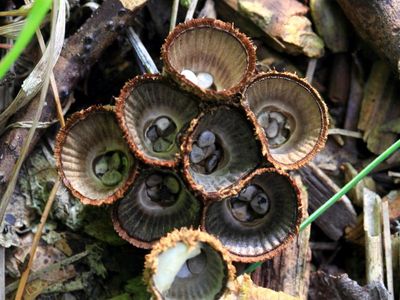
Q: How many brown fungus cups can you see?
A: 8